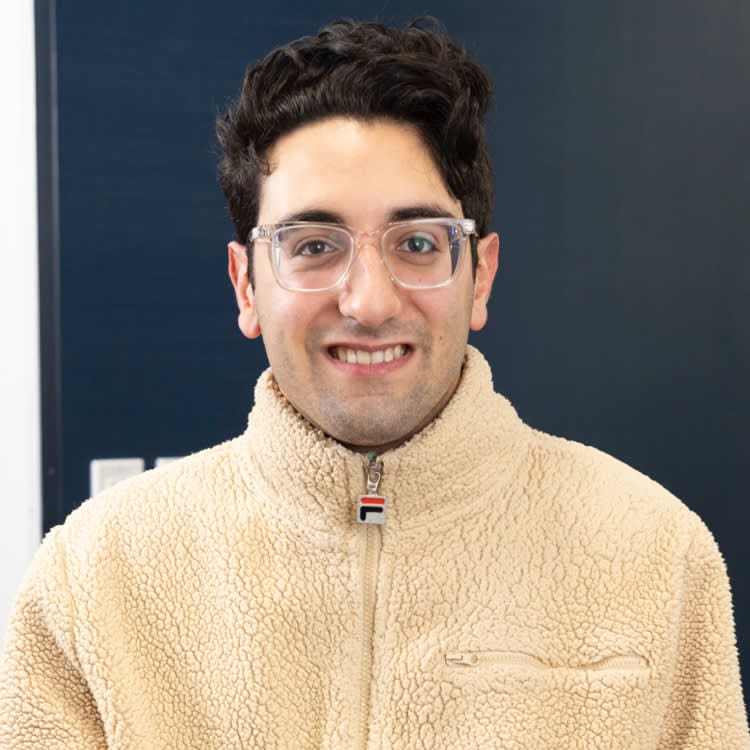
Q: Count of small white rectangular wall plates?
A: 2